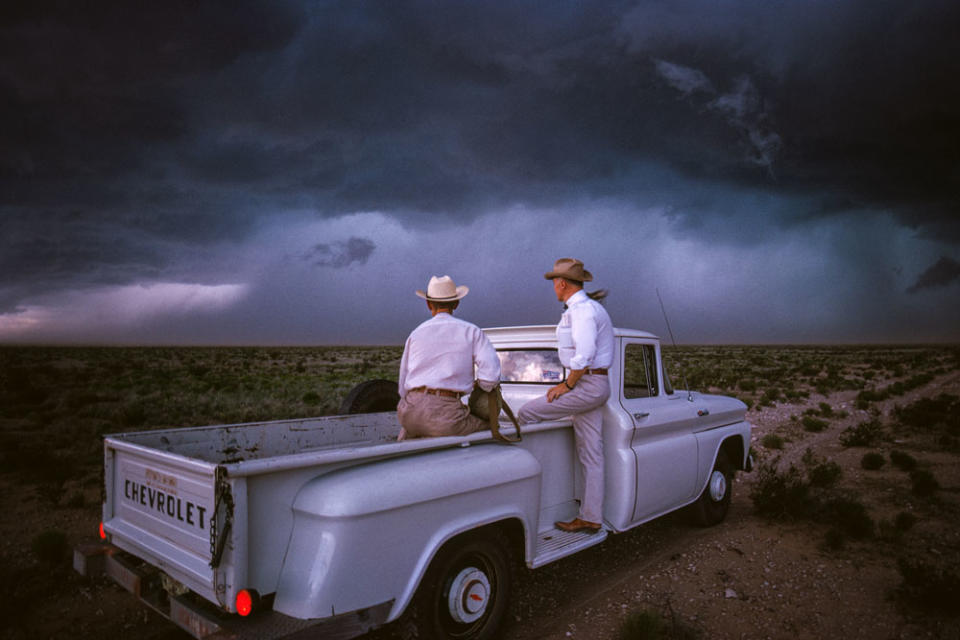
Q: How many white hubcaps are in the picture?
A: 2